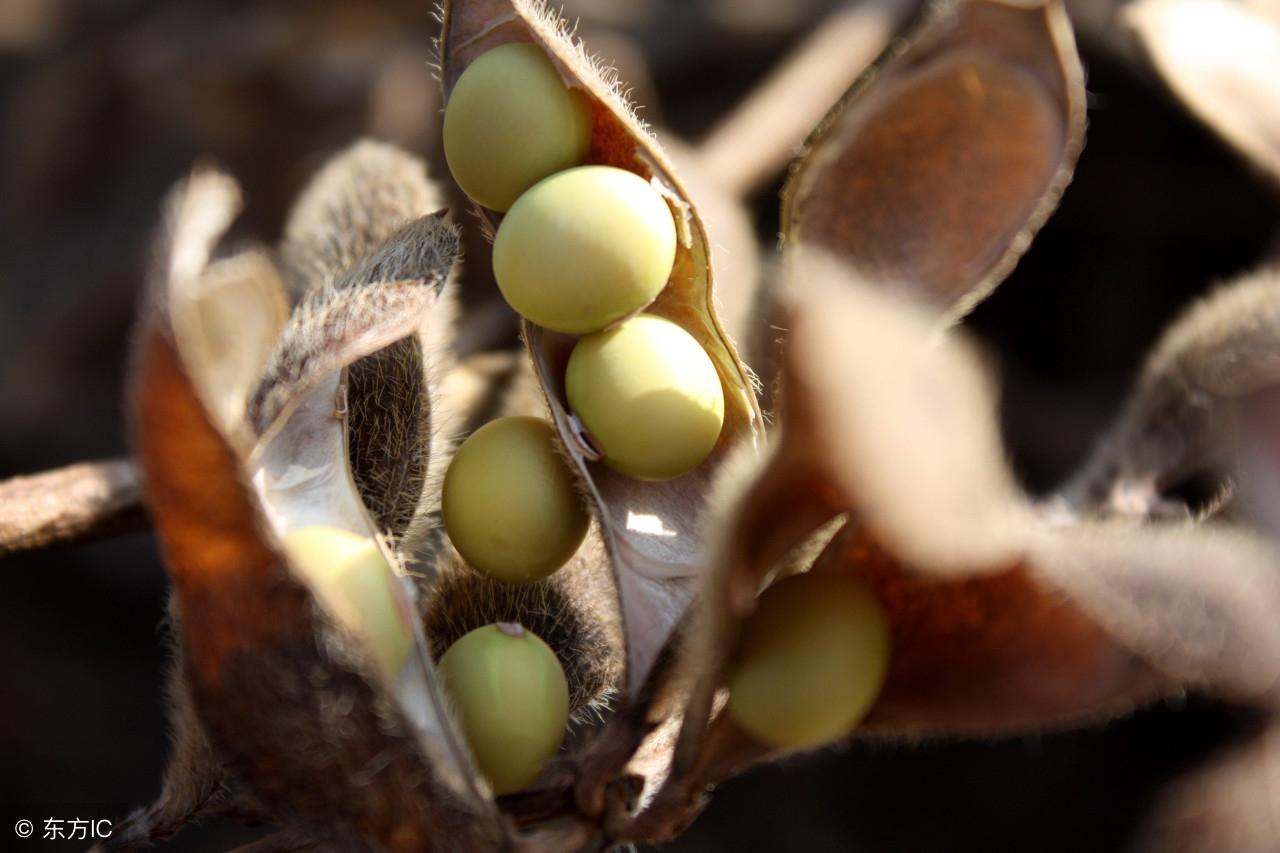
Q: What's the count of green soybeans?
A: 7